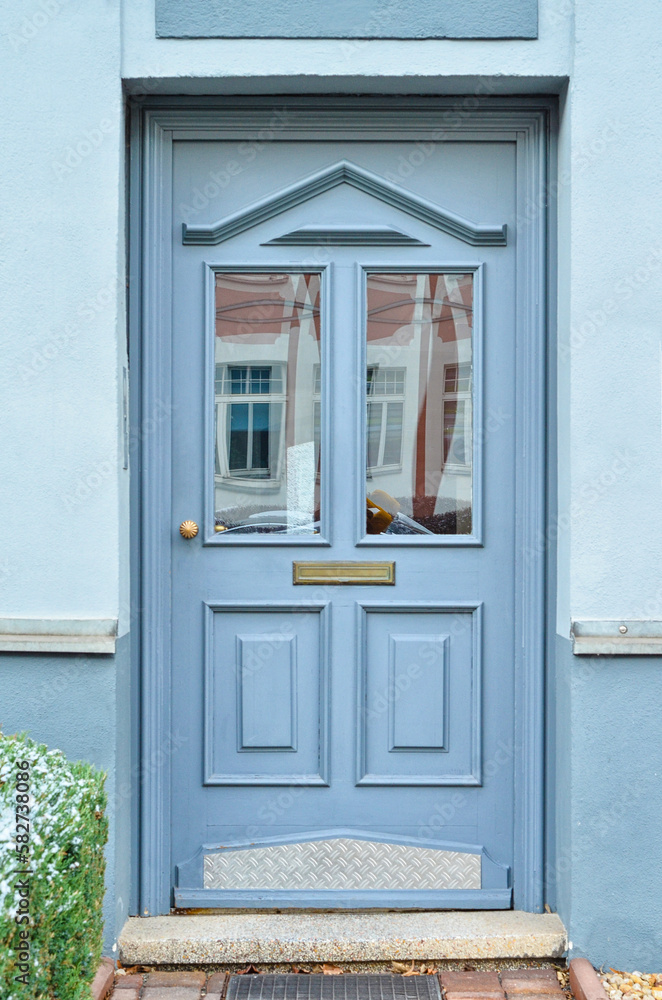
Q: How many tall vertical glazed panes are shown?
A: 2